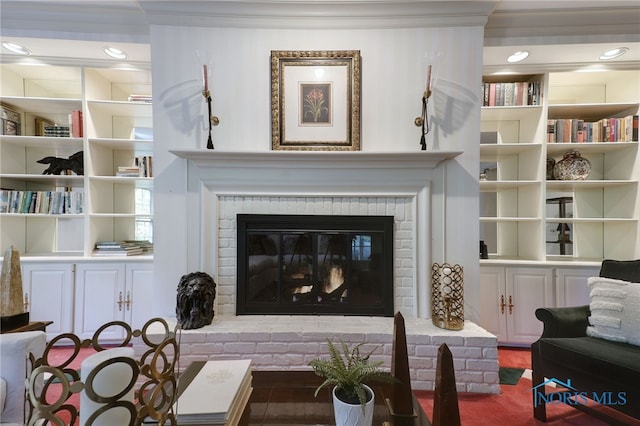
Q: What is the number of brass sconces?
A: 2